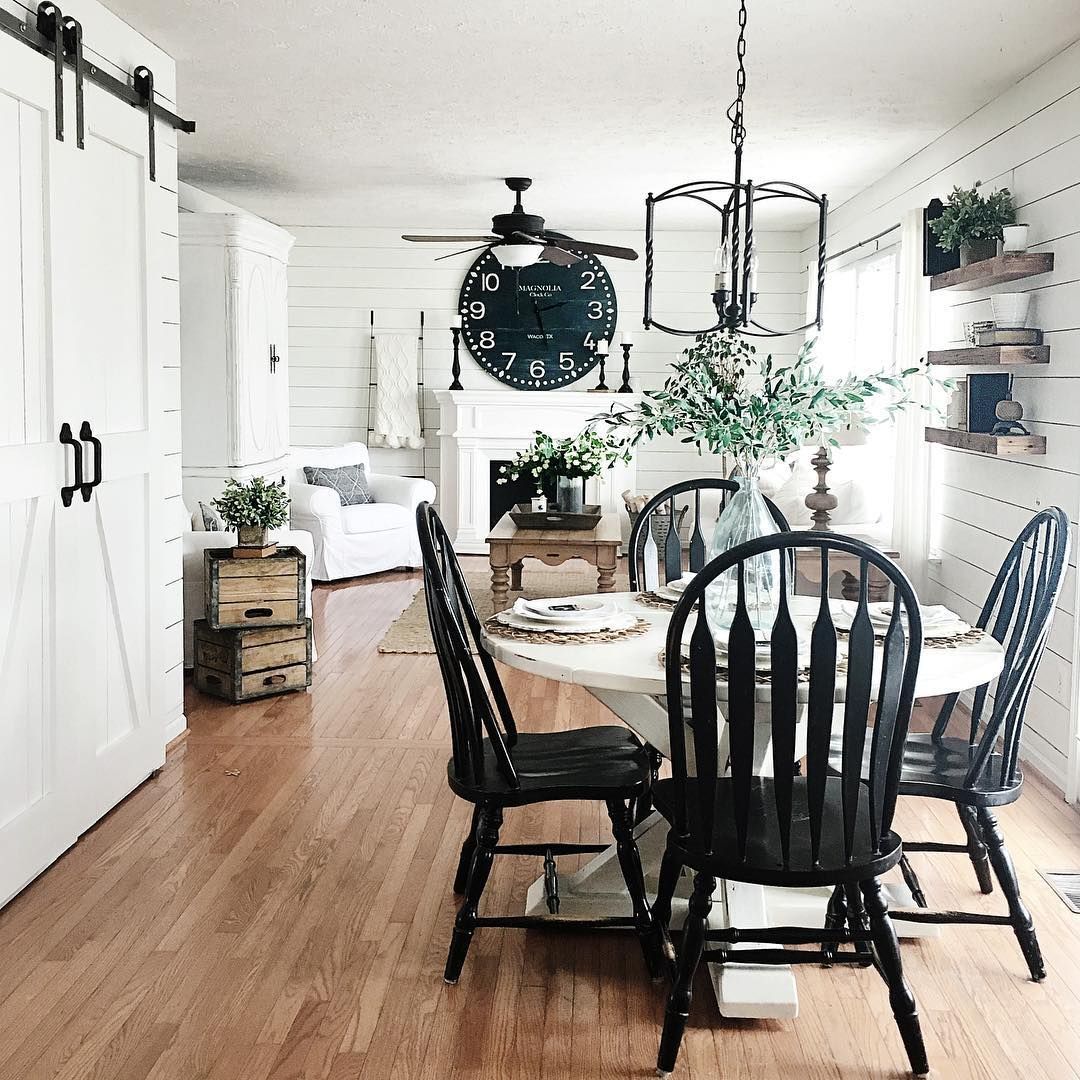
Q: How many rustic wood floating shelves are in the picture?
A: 3